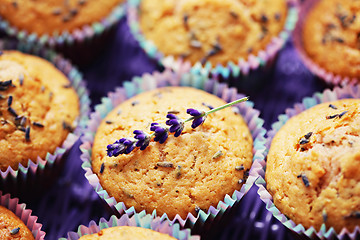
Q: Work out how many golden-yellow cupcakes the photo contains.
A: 8